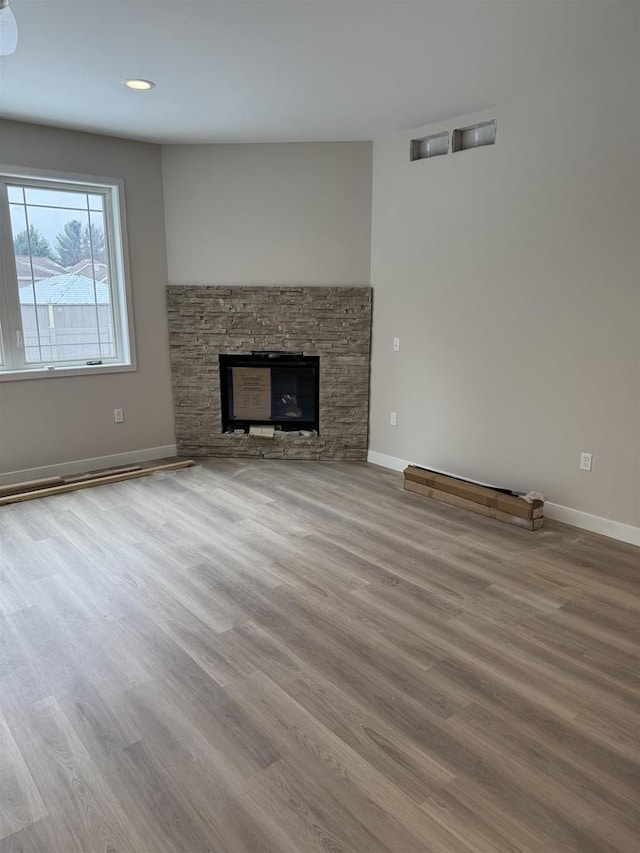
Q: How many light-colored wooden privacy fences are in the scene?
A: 1